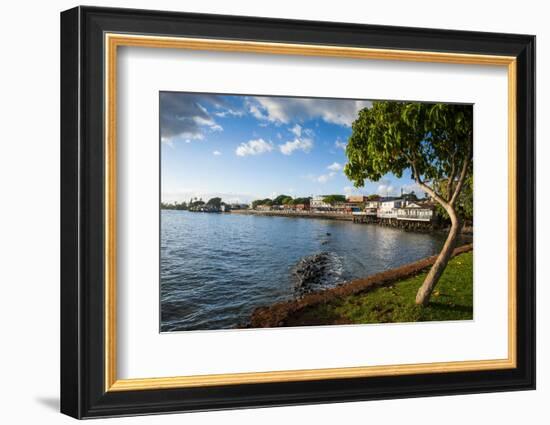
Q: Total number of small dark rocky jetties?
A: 1